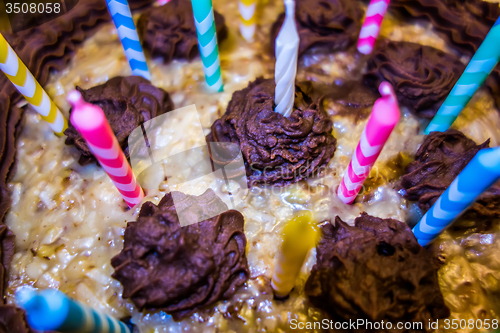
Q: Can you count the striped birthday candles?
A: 11